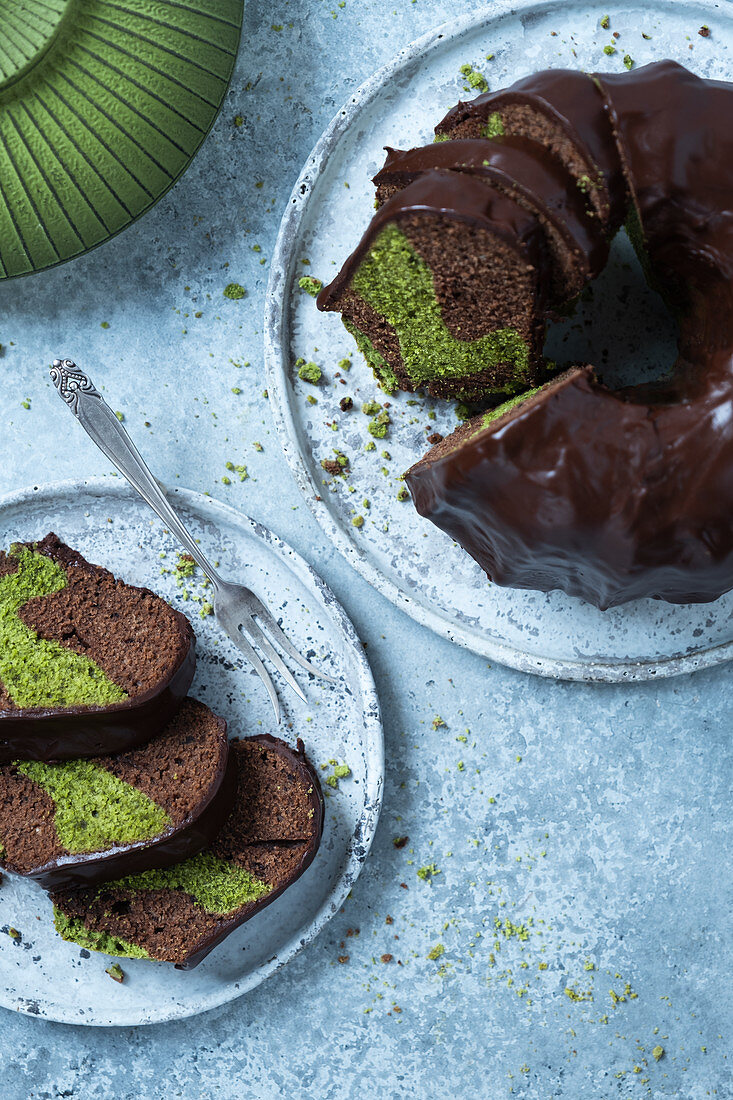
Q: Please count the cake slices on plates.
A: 6